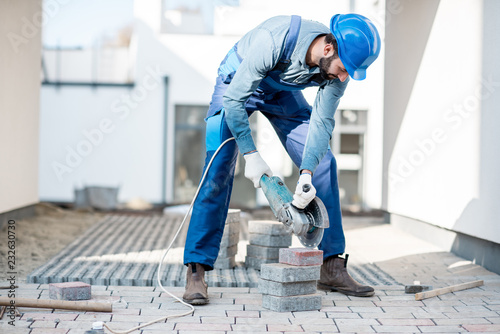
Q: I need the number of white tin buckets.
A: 0